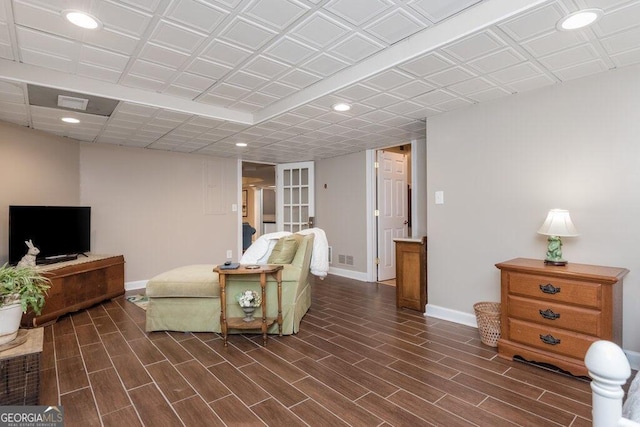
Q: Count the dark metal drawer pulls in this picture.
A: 3